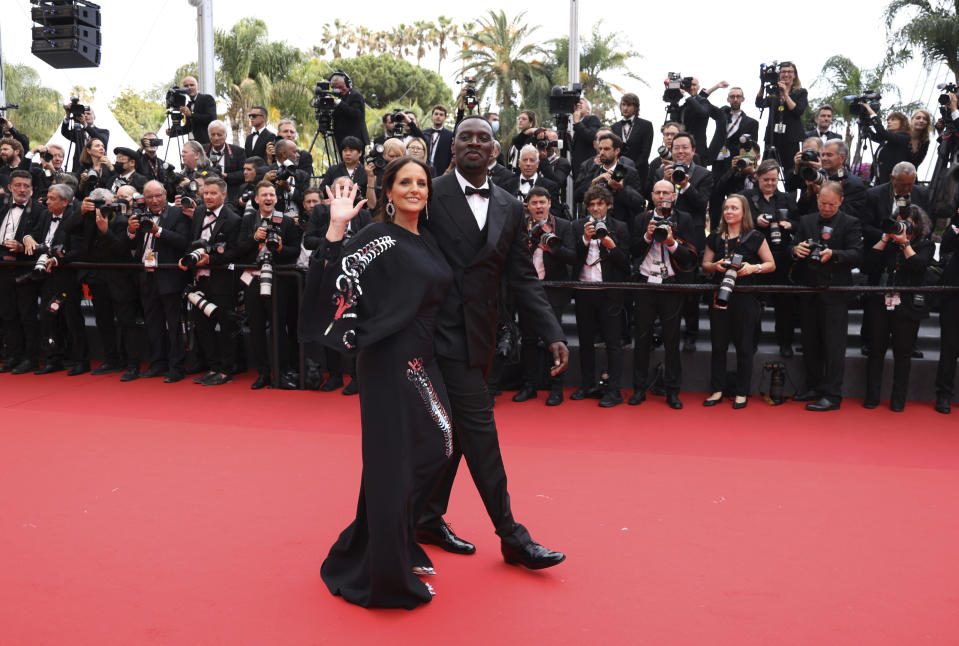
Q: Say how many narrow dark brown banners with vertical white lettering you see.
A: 0